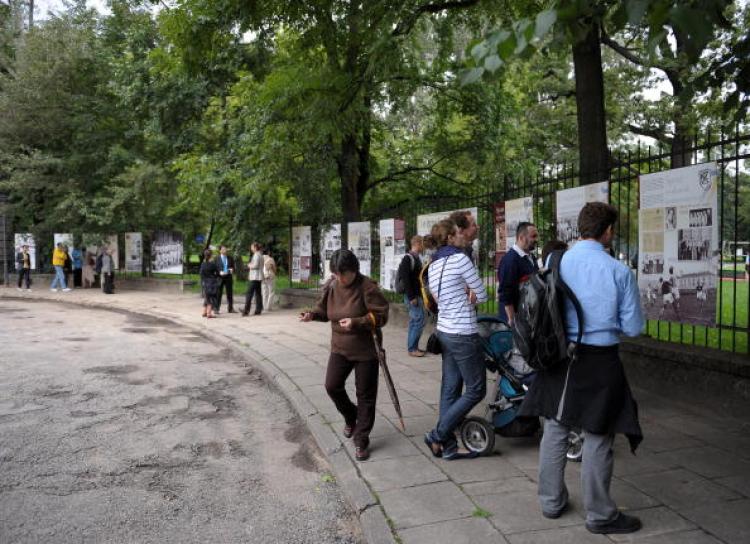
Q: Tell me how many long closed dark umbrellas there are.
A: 1